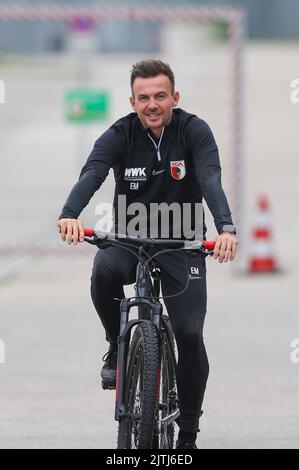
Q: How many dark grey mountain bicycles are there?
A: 1